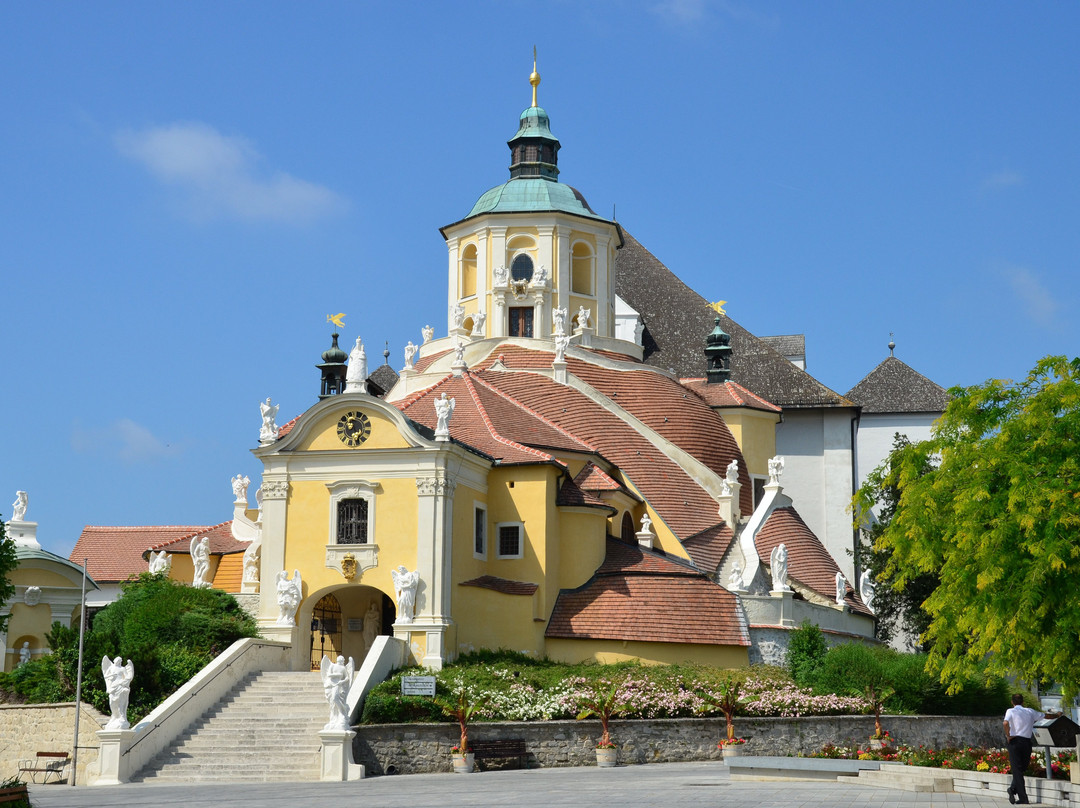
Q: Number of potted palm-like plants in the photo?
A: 4